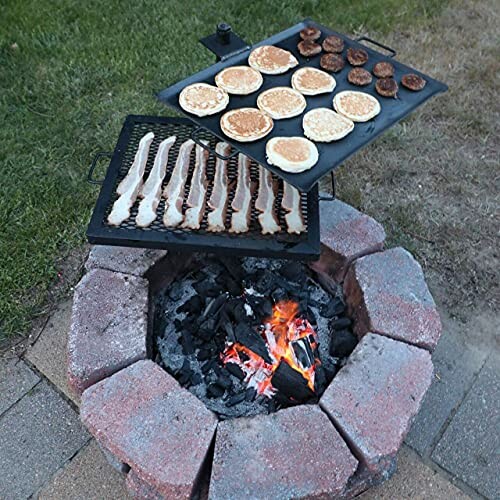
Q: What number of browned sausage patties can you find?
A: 9